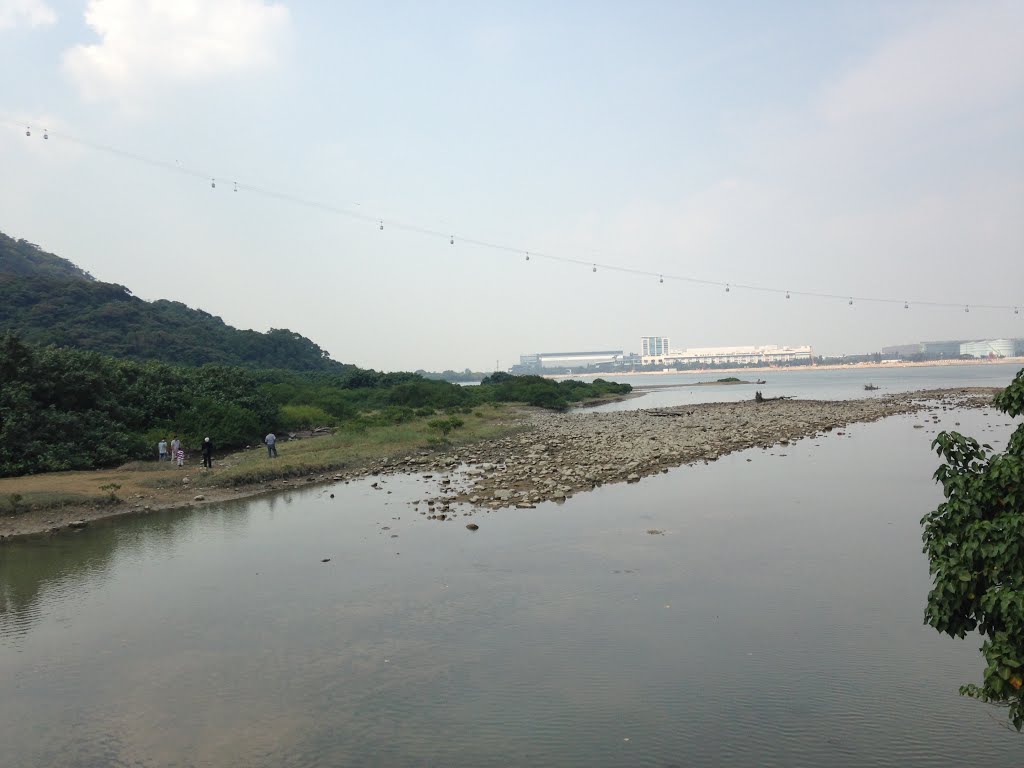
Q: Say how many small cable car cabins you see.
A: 15